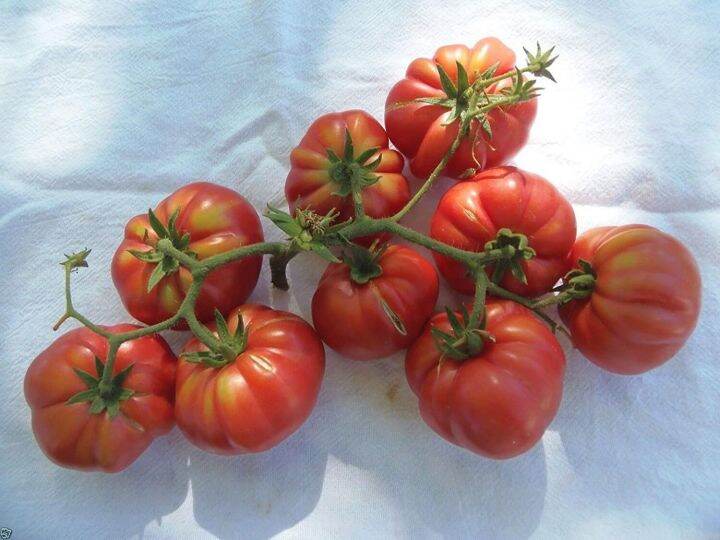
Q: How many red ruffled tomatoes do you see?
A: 9